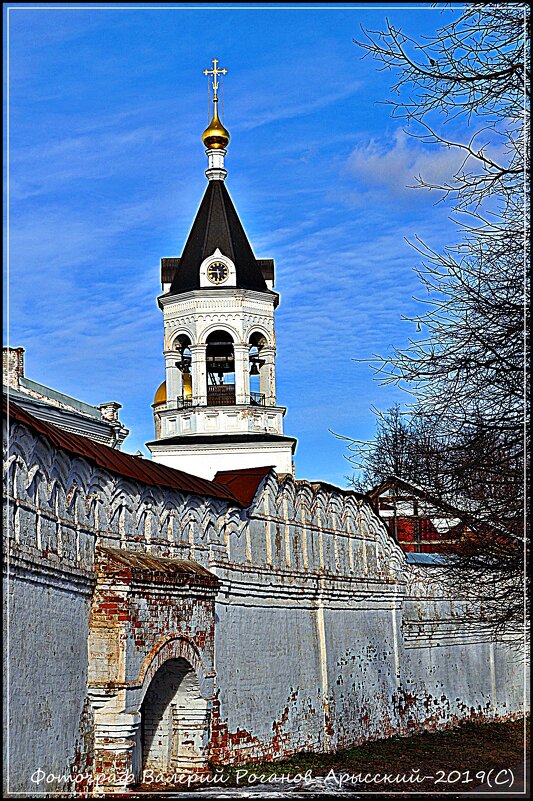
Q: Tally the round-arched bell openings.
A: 3